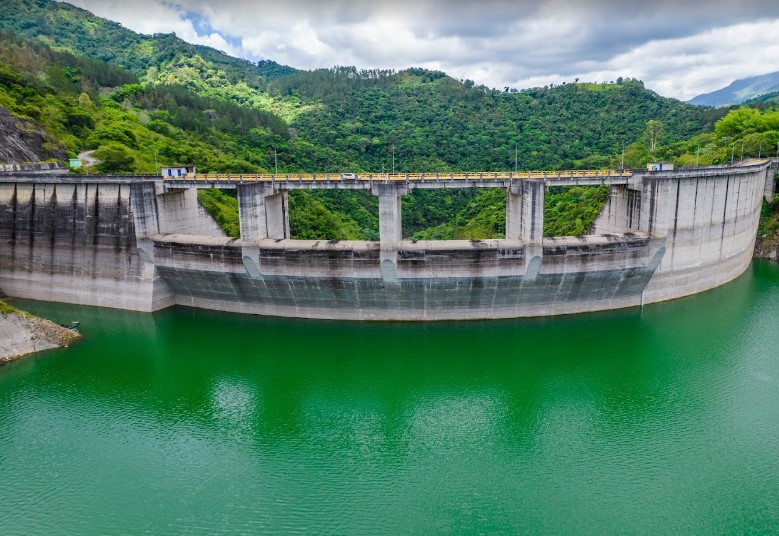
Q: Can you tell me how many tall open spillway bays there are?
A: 4